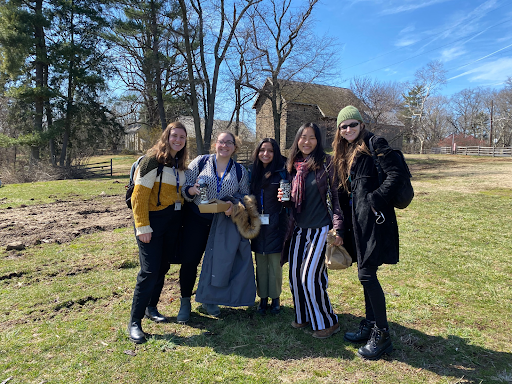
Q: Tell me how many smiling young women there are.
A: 5